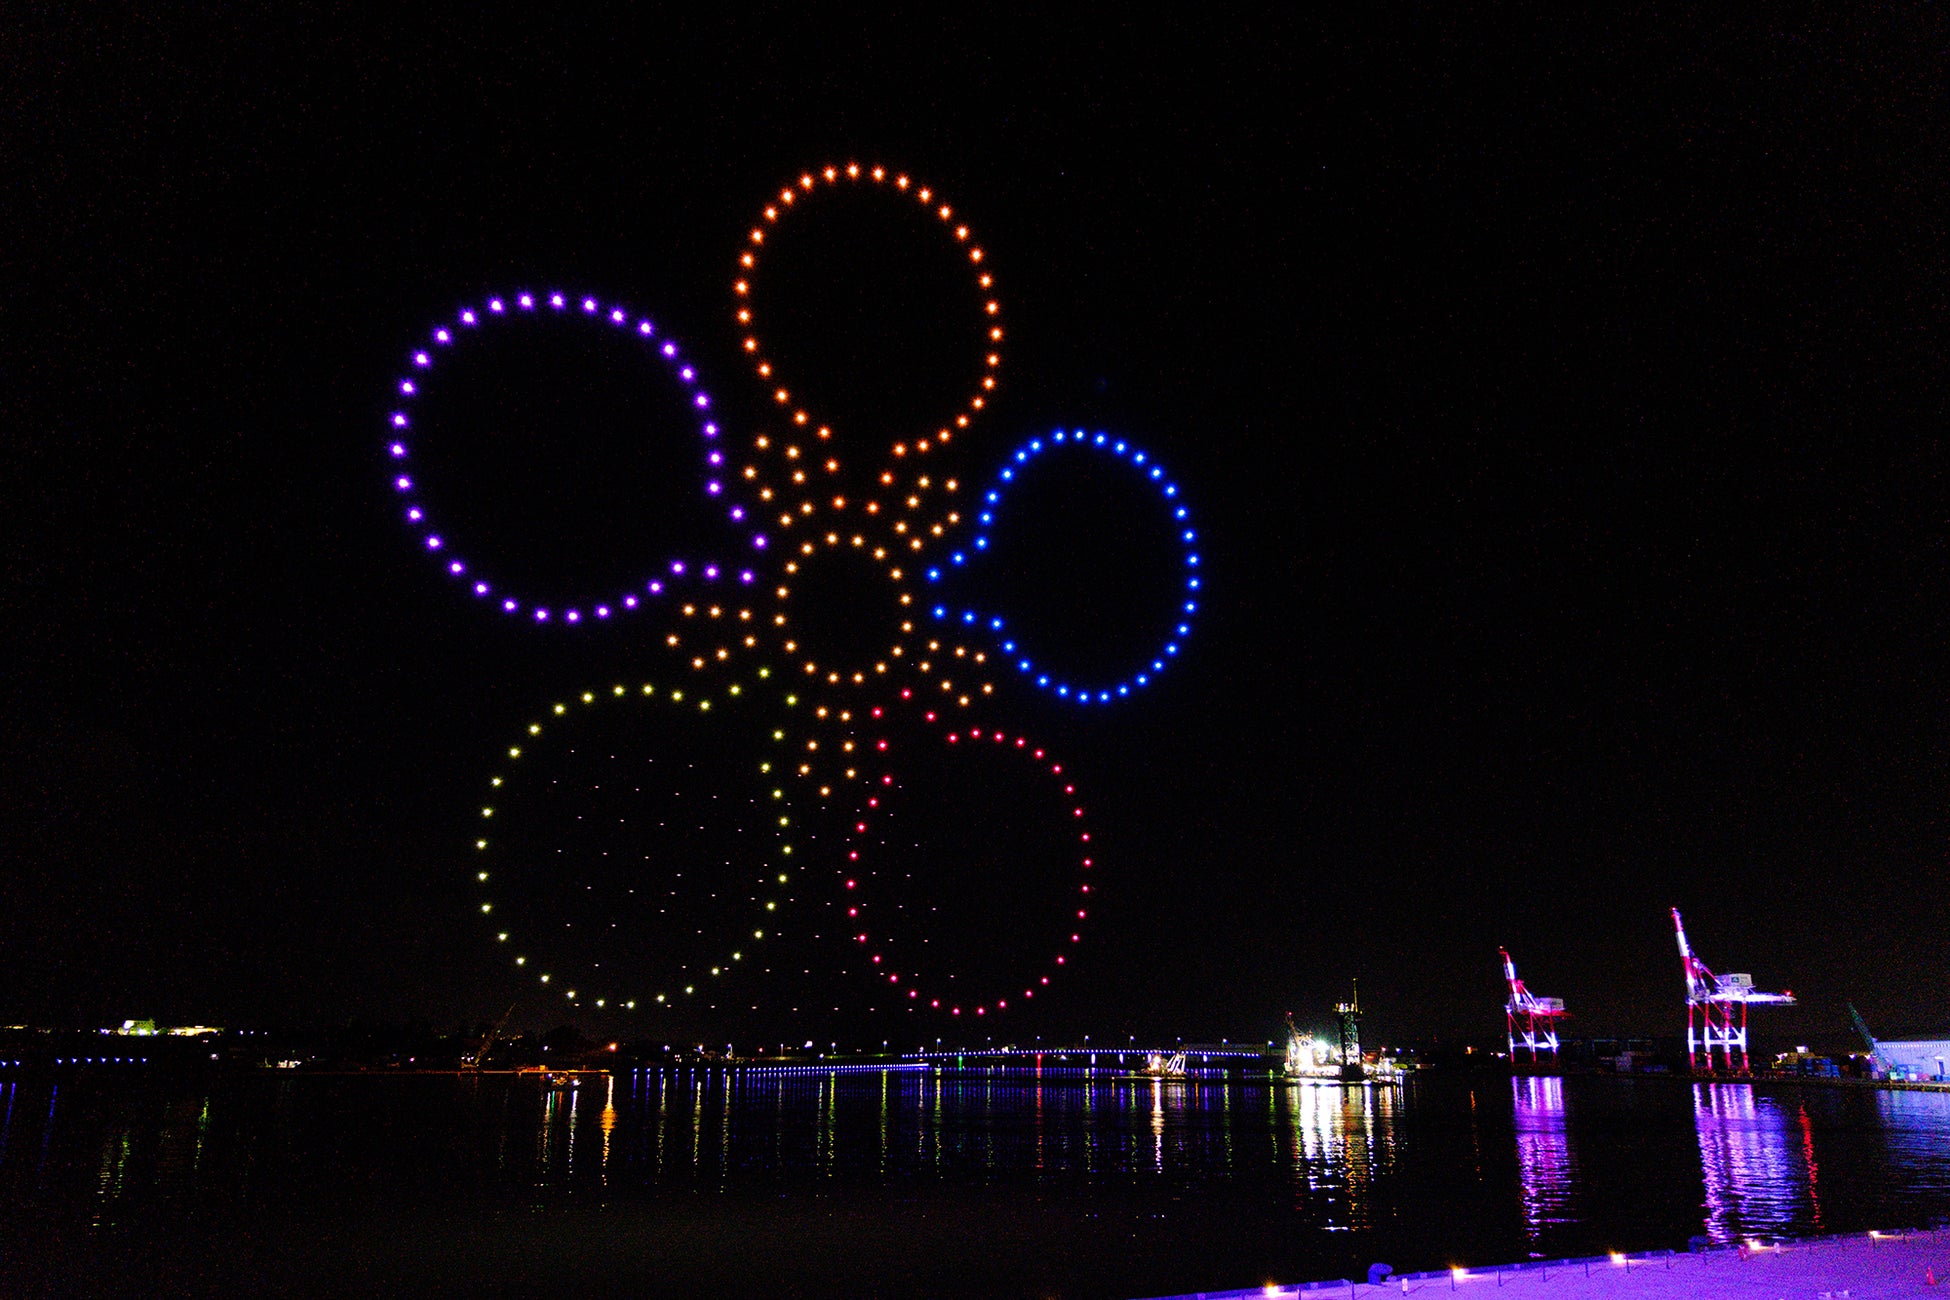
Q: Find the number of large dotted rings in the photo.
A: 5